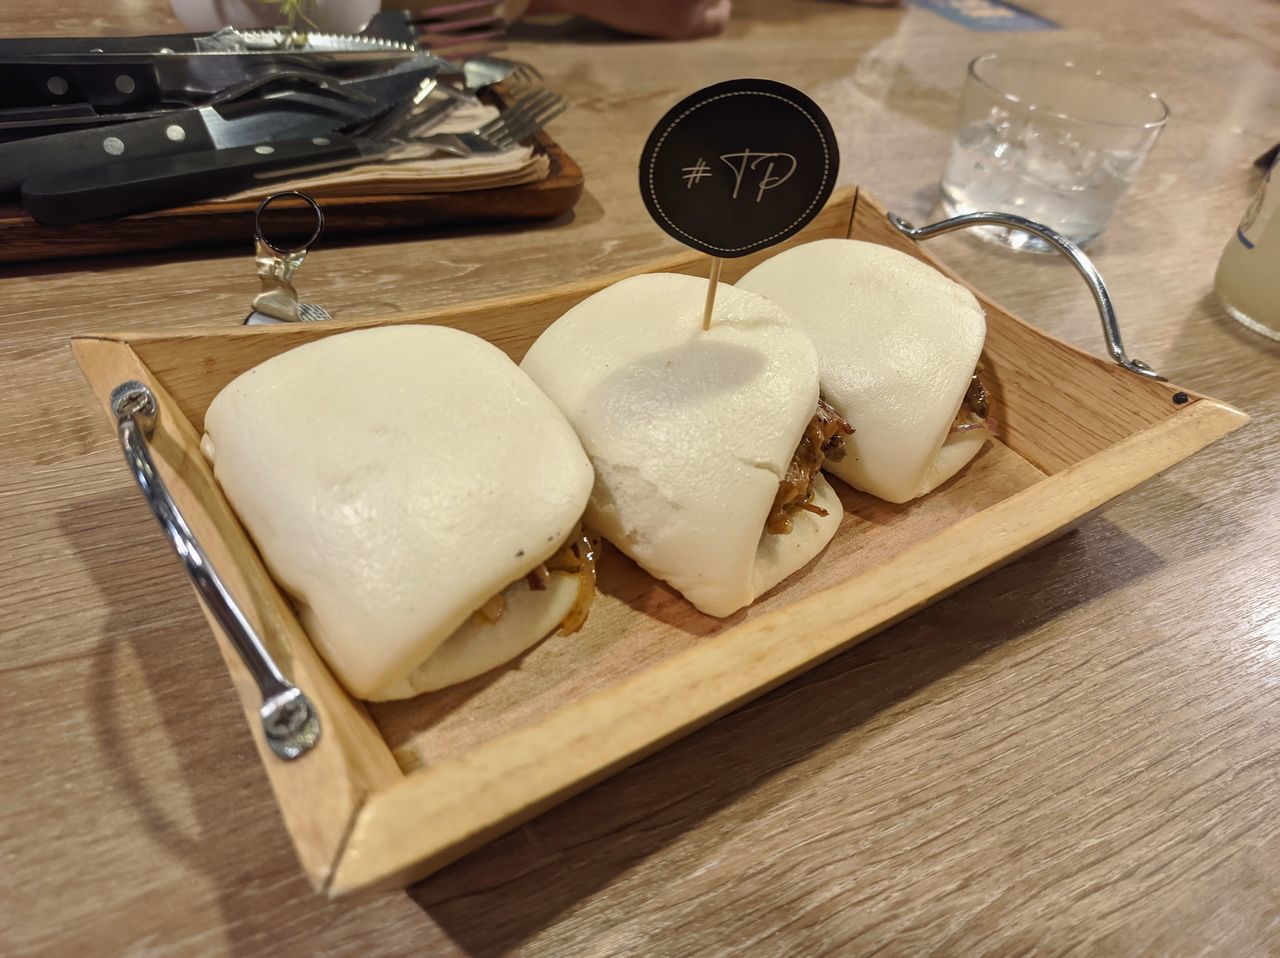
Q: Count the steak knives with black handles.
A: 4